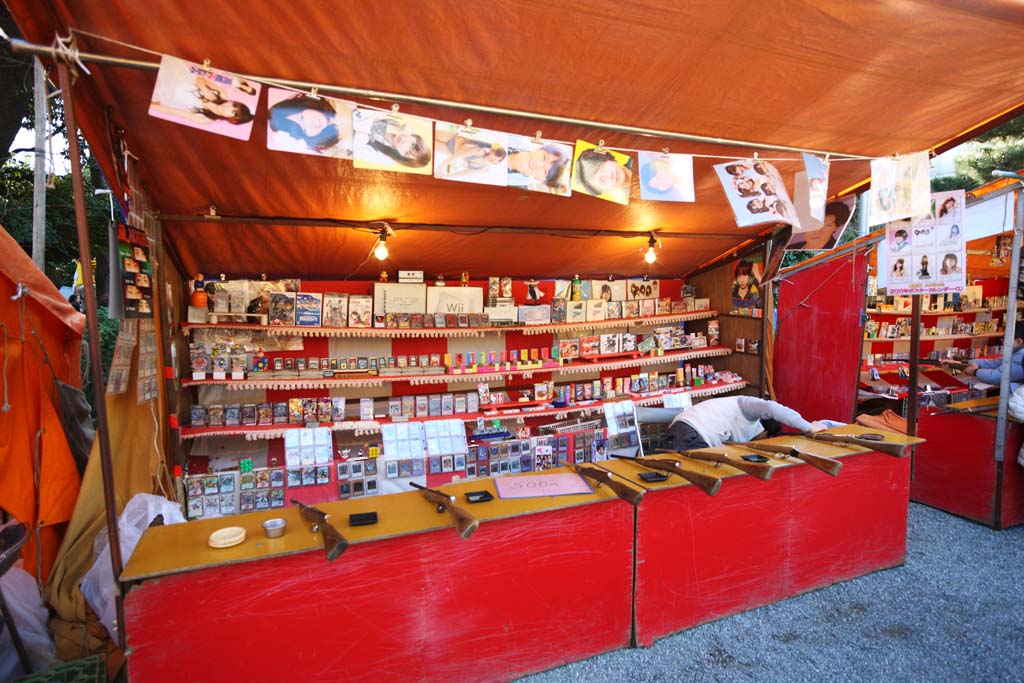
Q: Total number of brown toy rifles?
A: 7